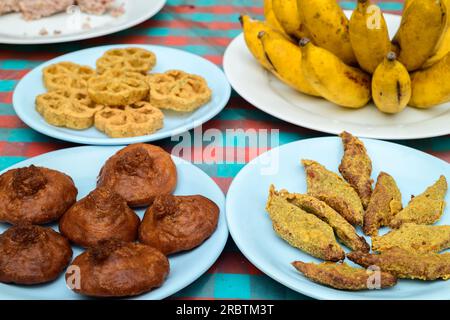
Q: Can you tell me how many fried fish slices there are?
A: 9